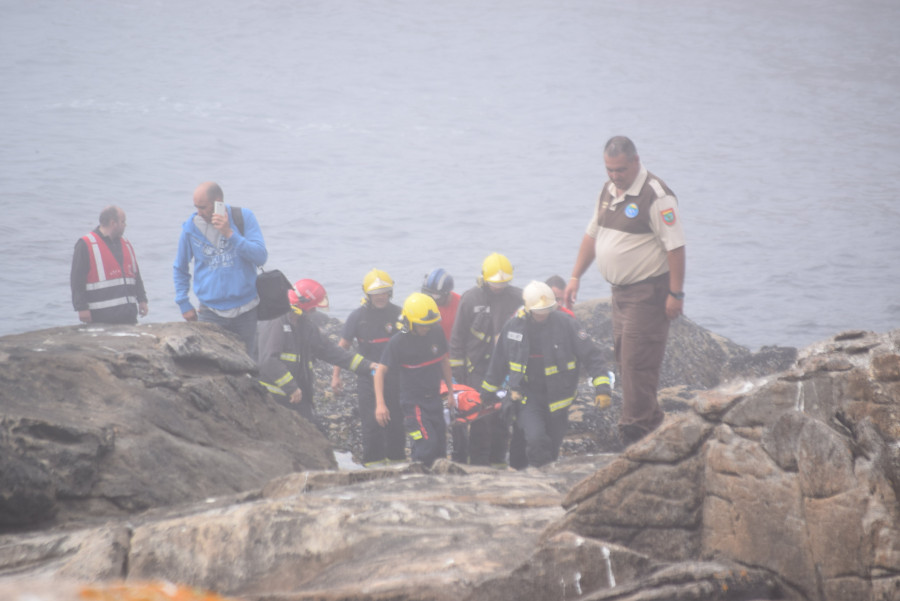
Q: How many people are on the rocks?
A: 10